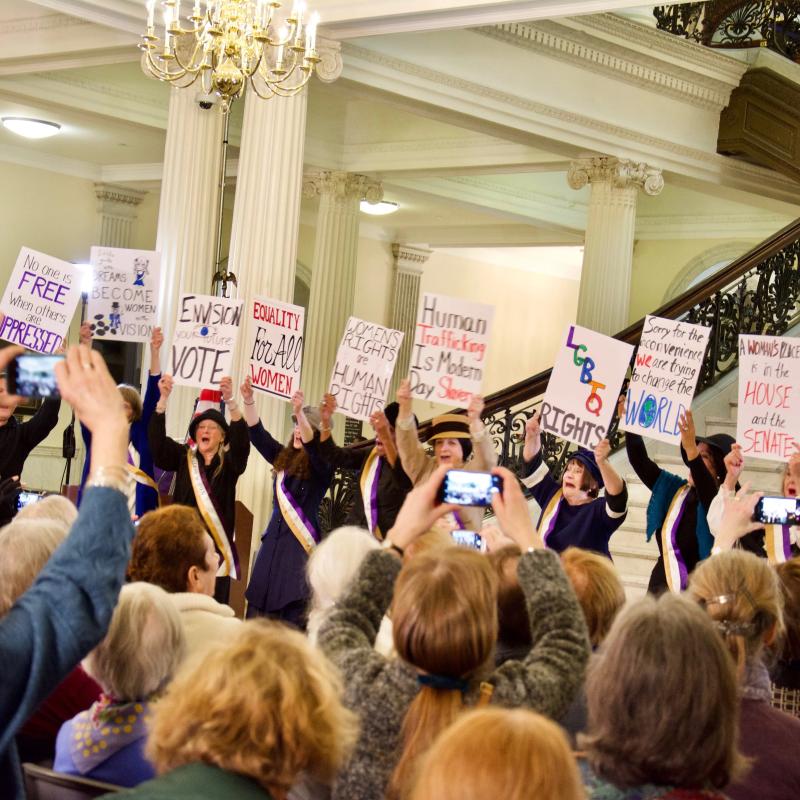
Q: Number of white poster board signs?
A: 9